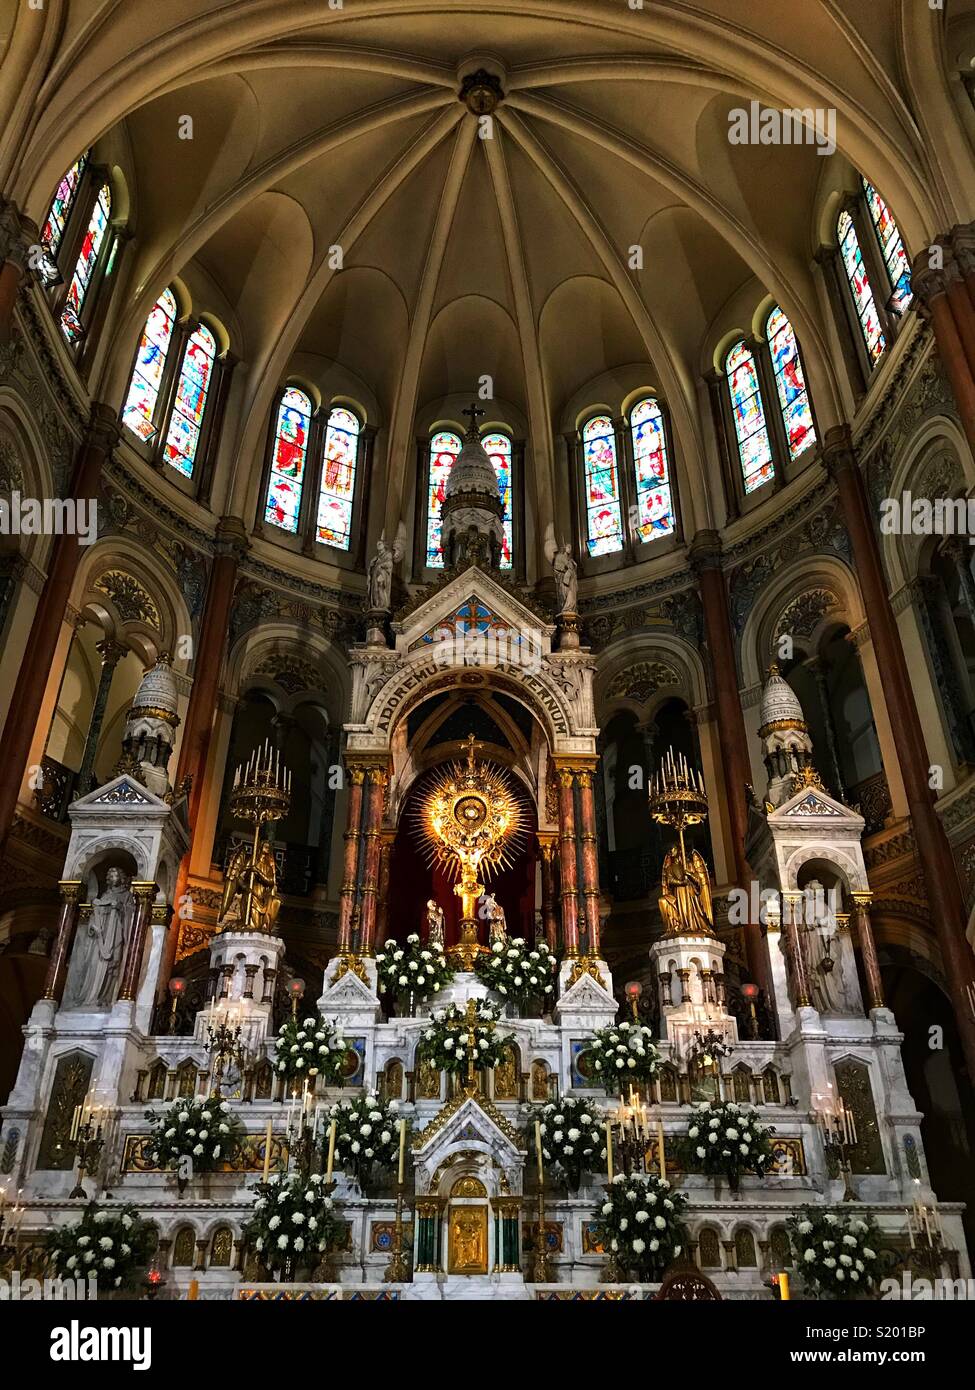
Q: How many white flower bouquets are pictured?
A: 13